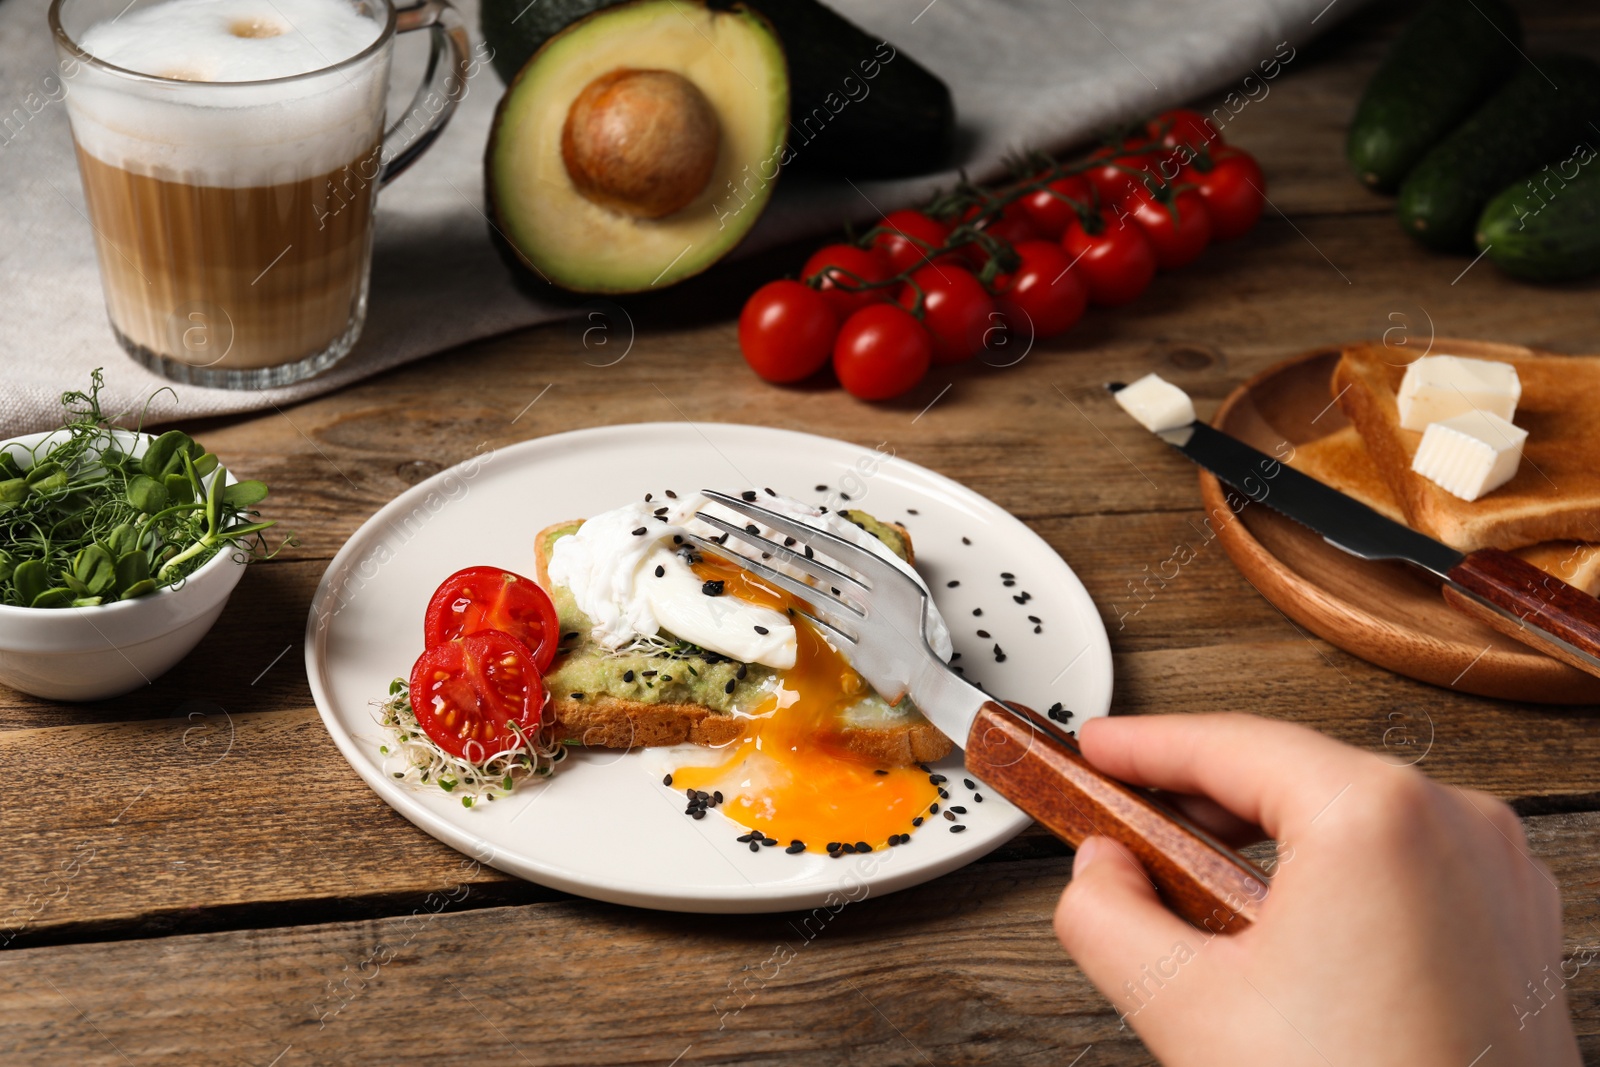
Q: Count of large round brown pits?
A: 1